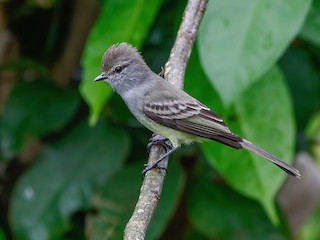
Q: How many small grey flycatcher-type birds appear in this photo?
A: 1